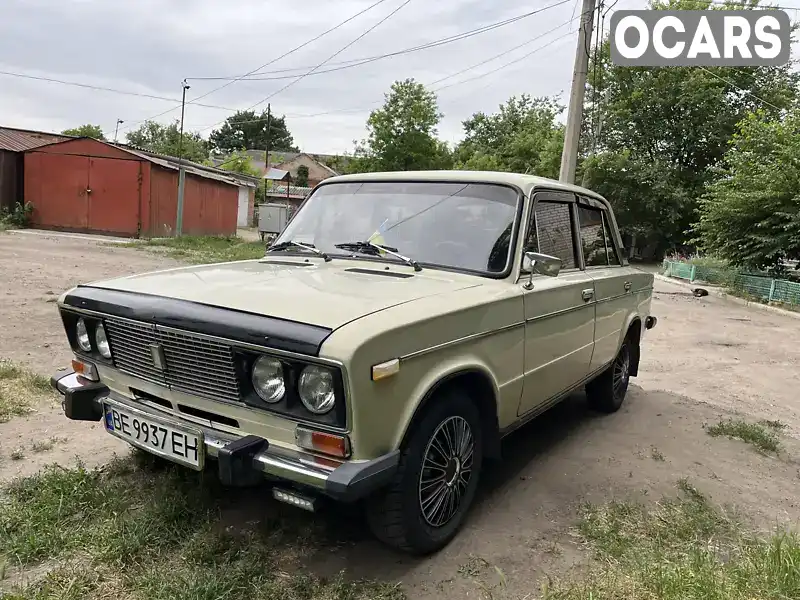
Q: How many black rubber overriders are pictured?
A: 2